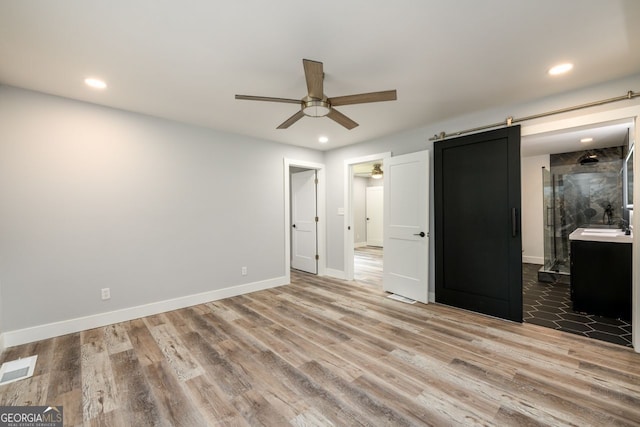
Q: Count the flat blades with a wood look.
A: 5